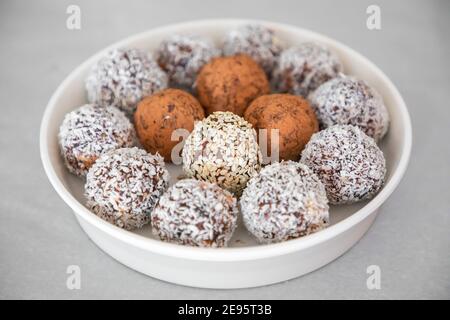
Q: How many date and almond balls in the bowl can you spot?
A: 14